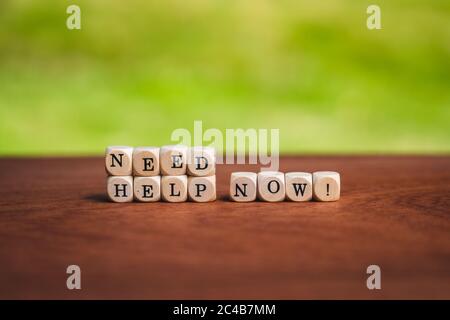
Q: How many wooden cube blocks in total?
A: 12